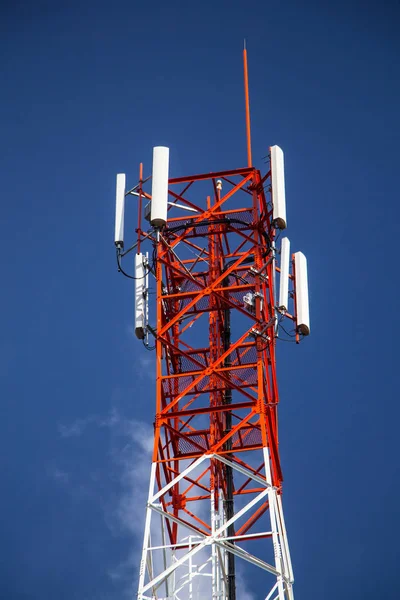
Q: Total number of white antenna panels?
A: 6